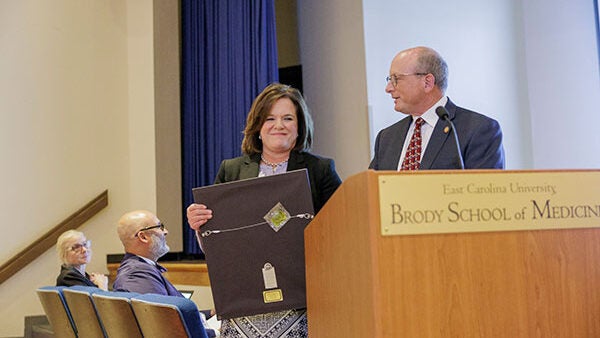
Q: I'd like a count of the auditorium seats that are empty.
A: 2